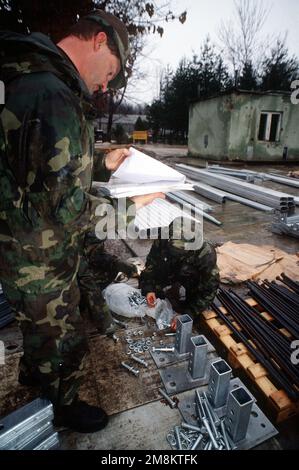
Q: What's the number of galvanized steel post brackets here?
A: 4